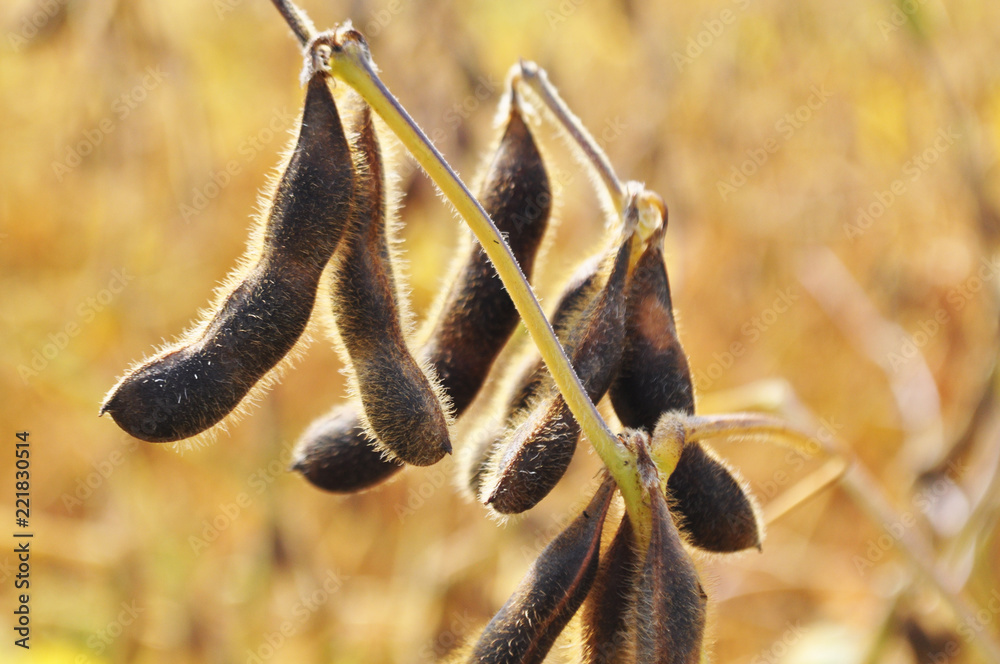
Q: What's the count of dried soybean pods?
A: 9